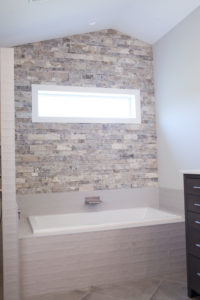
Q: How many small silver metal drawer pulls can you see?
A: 5